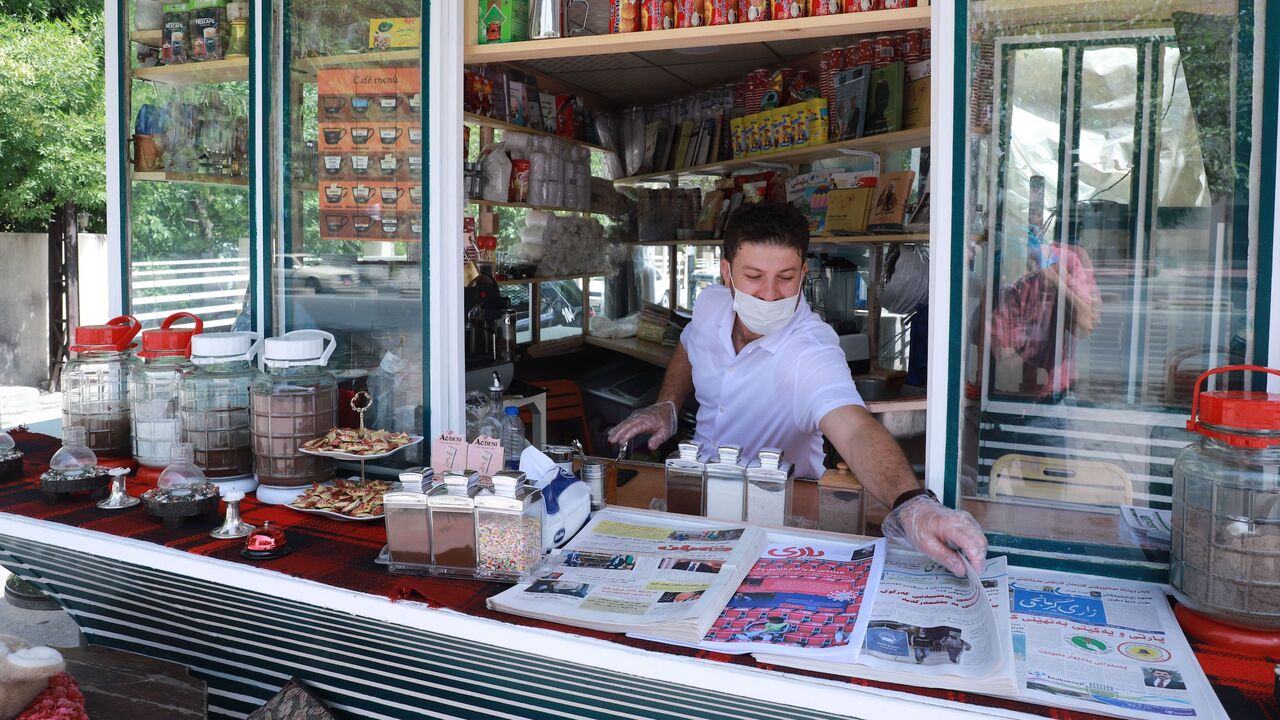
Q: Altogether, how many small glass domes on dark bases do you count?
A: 3